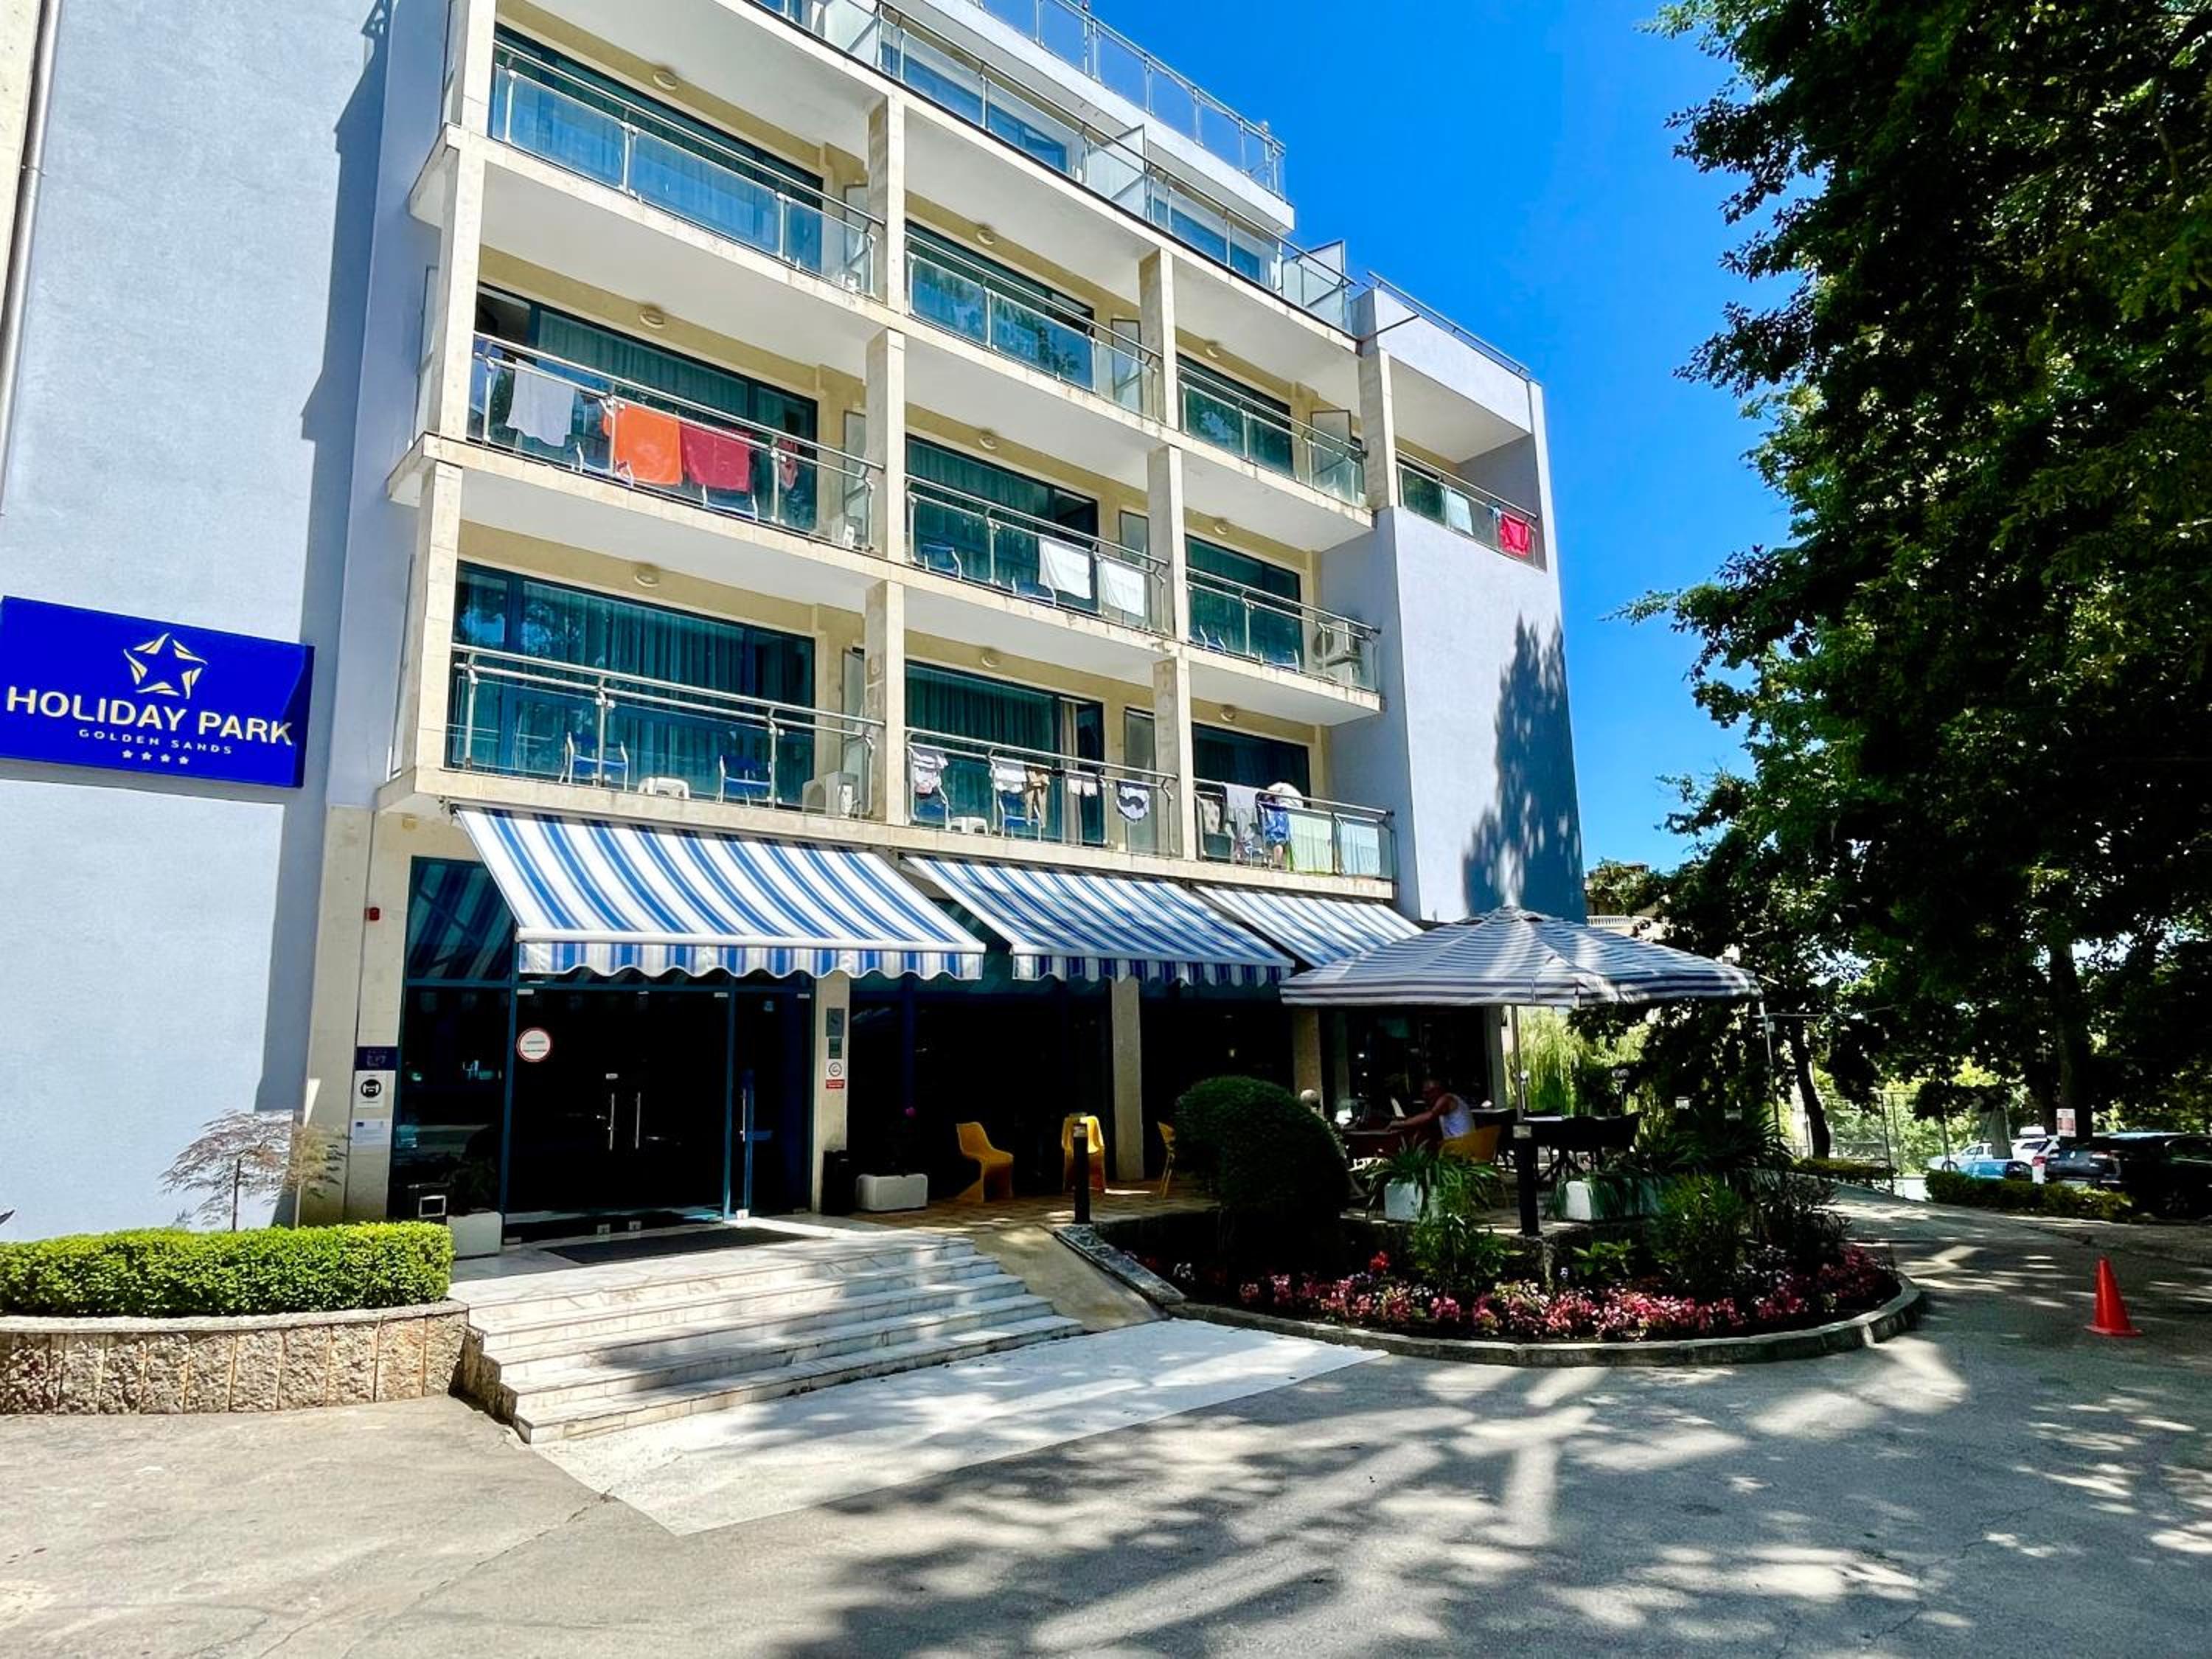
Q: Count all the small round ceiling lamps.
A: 9